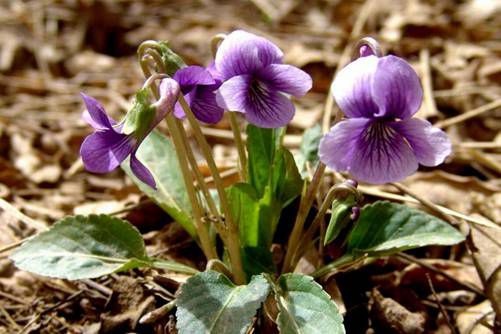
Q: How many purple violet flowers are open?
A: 4